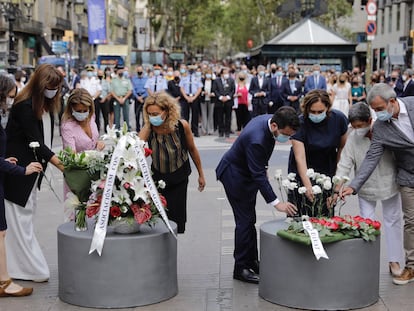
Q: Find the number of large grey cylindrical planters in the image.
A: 2